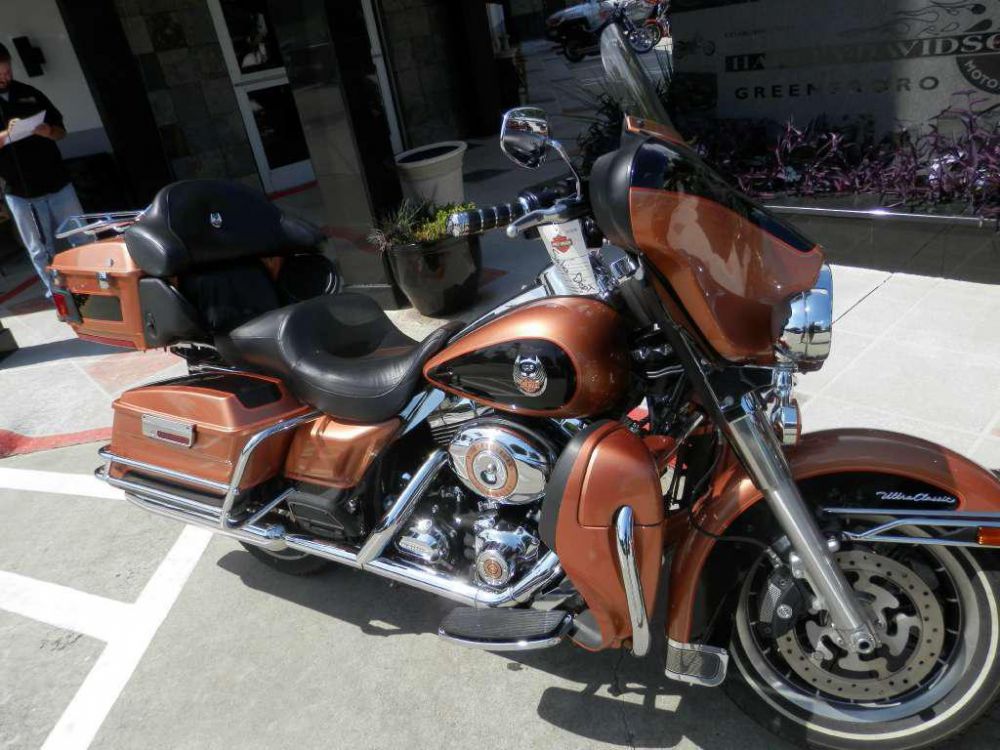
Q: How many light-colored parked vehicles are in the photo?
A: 1